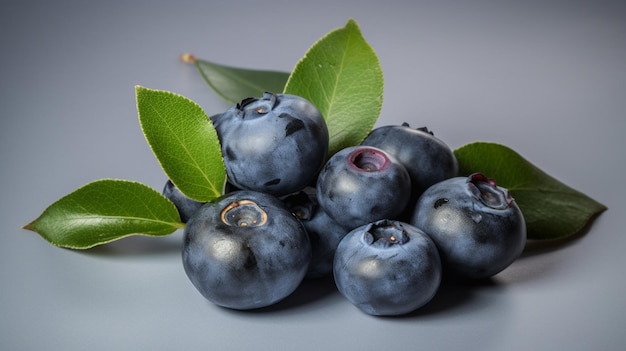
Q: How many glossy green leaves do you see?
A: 5